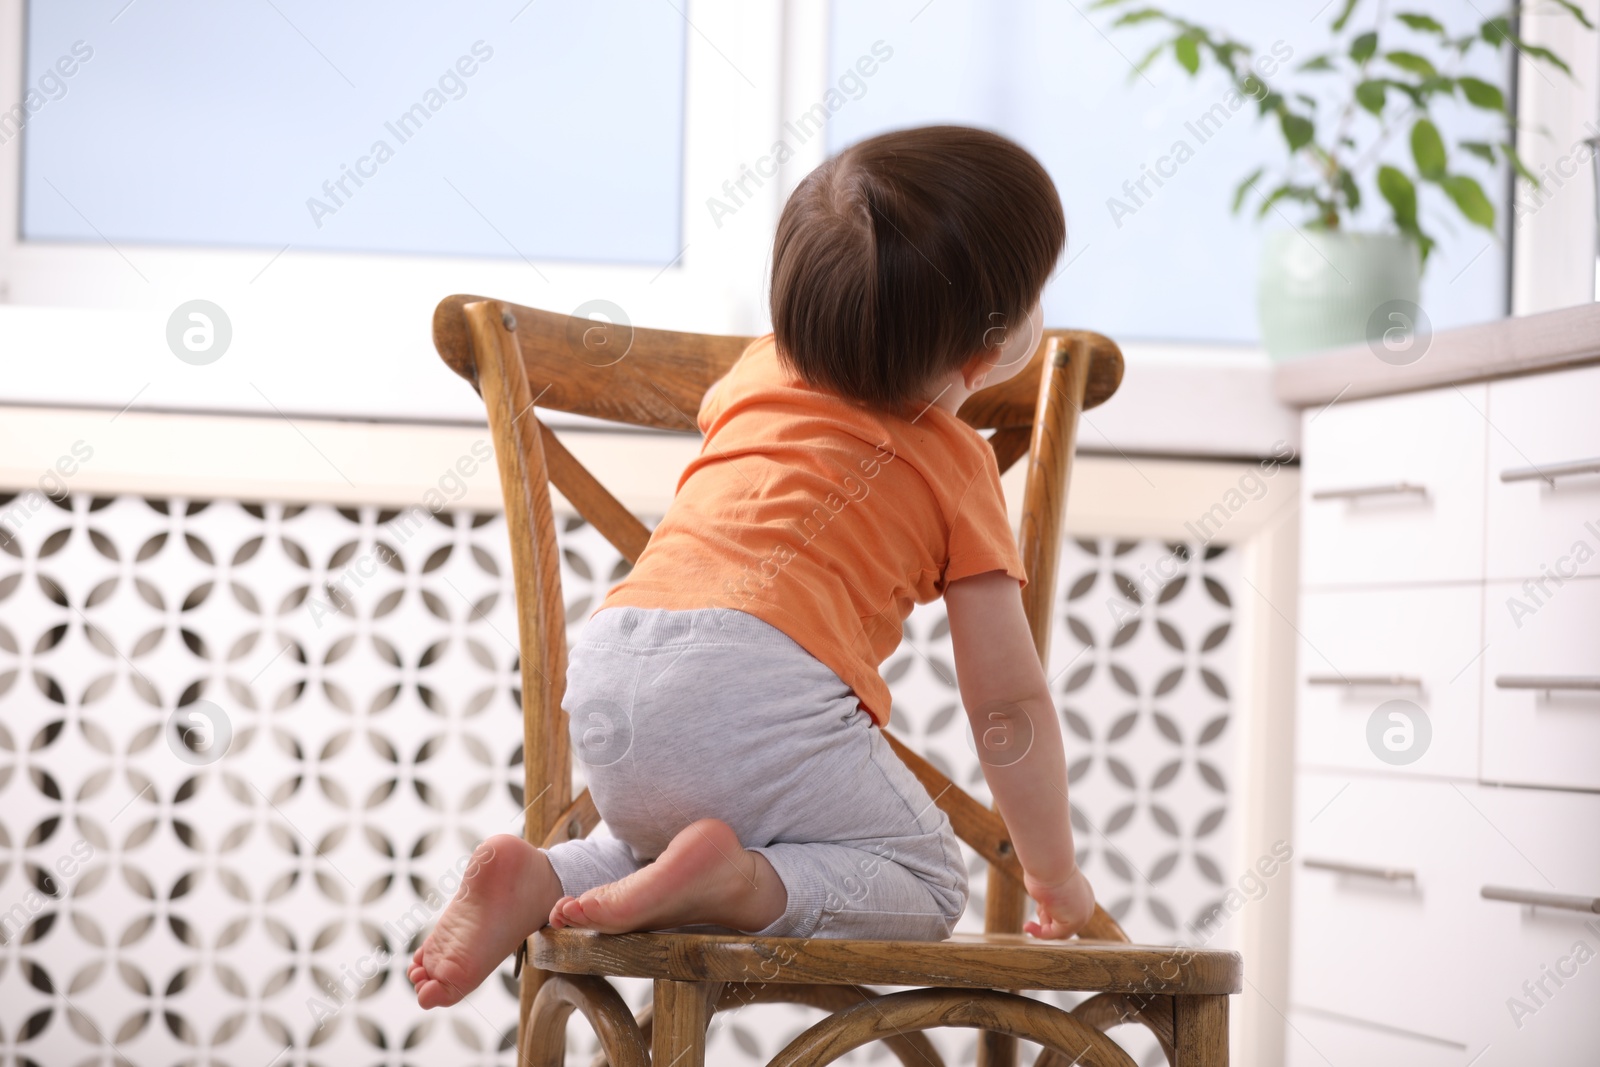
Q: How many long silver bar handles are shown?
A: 6